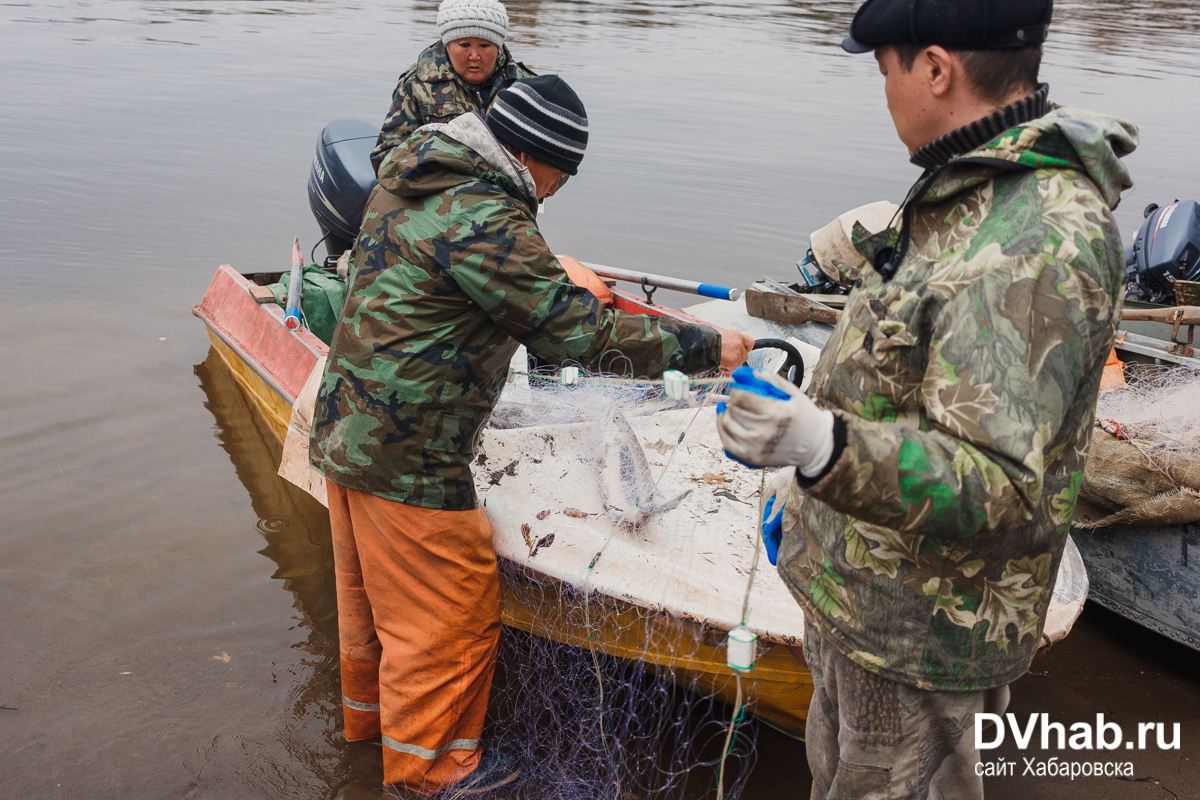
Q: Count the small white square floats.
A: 3